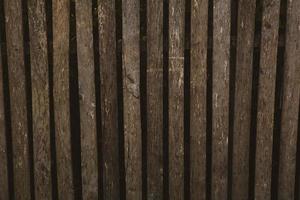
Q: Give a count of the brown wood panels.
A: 14